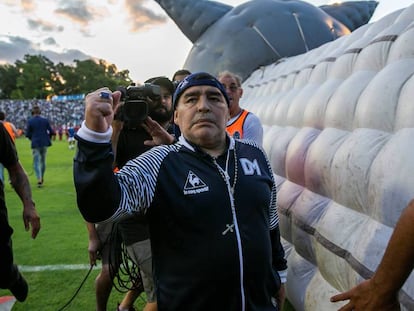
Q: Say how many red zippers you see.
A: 0